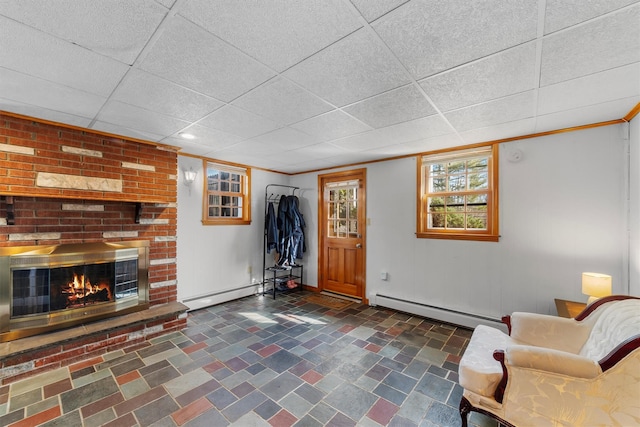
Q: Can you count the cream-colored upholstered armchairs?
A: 1